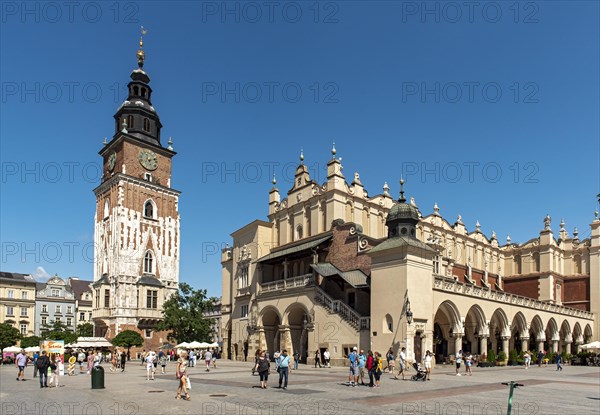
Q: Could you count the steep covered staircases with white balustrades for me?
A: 1